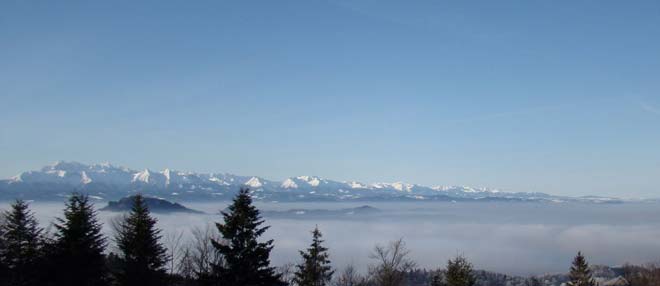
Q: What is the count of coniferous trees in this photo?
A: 7